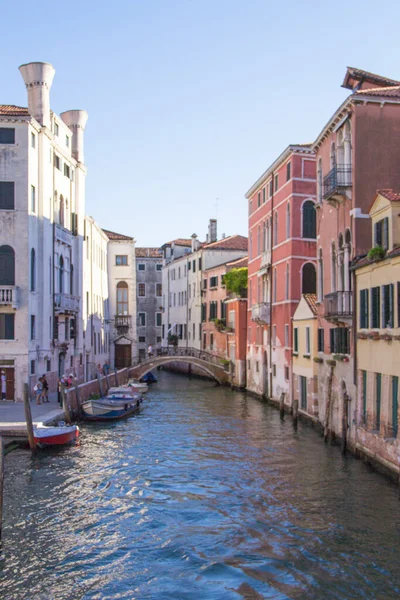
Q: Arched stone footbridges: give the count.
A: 1